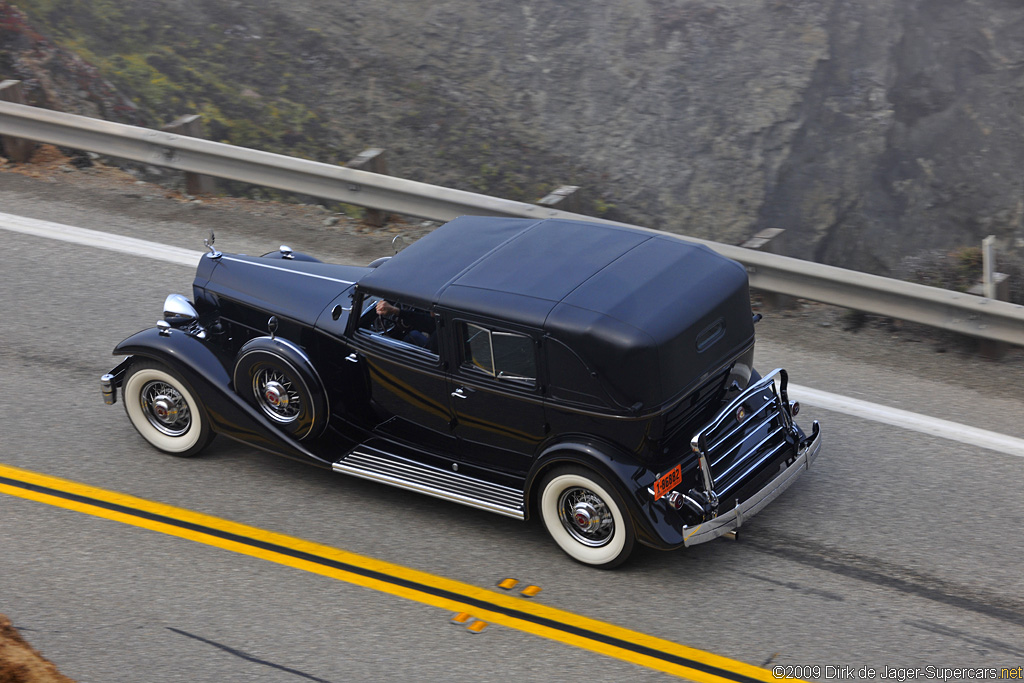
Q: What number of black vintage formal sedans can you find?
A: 1